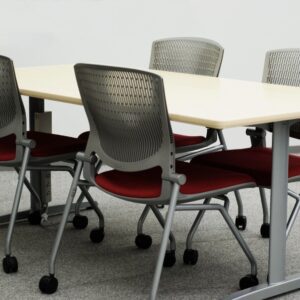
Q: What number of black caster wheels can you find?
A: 11